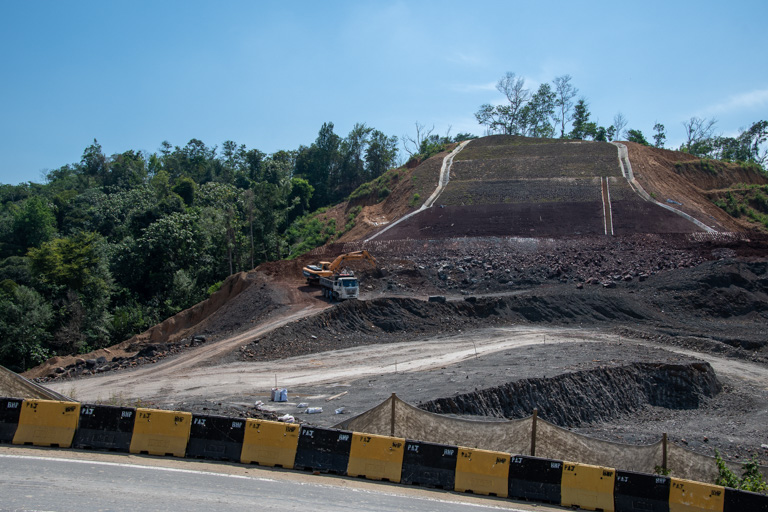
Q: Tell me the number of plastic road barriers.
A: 15